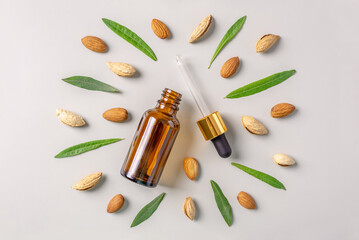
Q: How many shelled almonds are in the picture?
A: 8